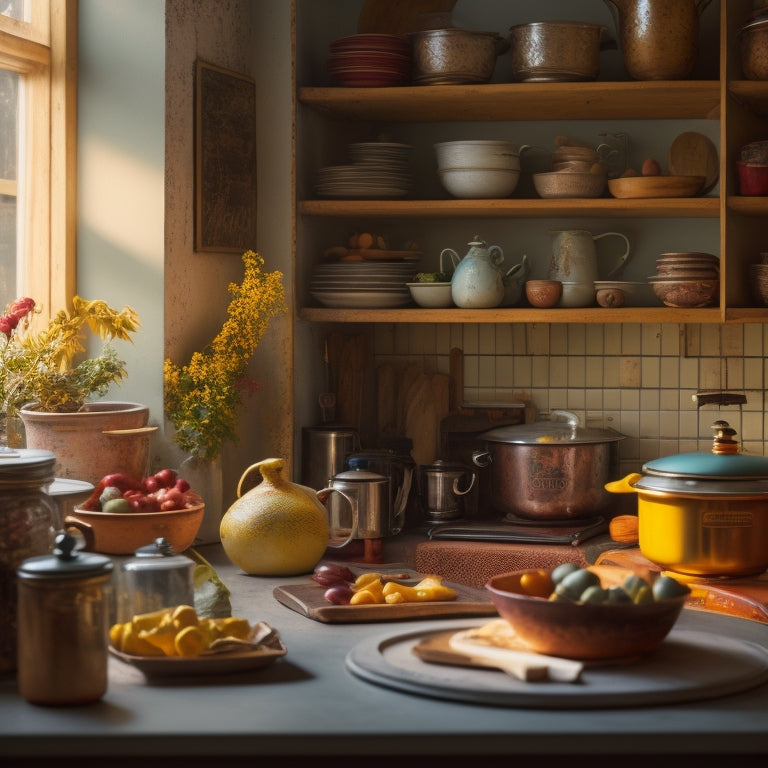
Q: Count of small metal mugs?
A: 2